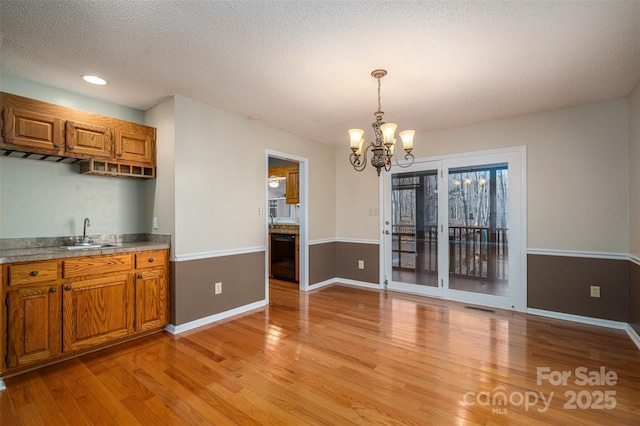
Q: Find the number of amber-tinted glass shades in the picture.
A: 5